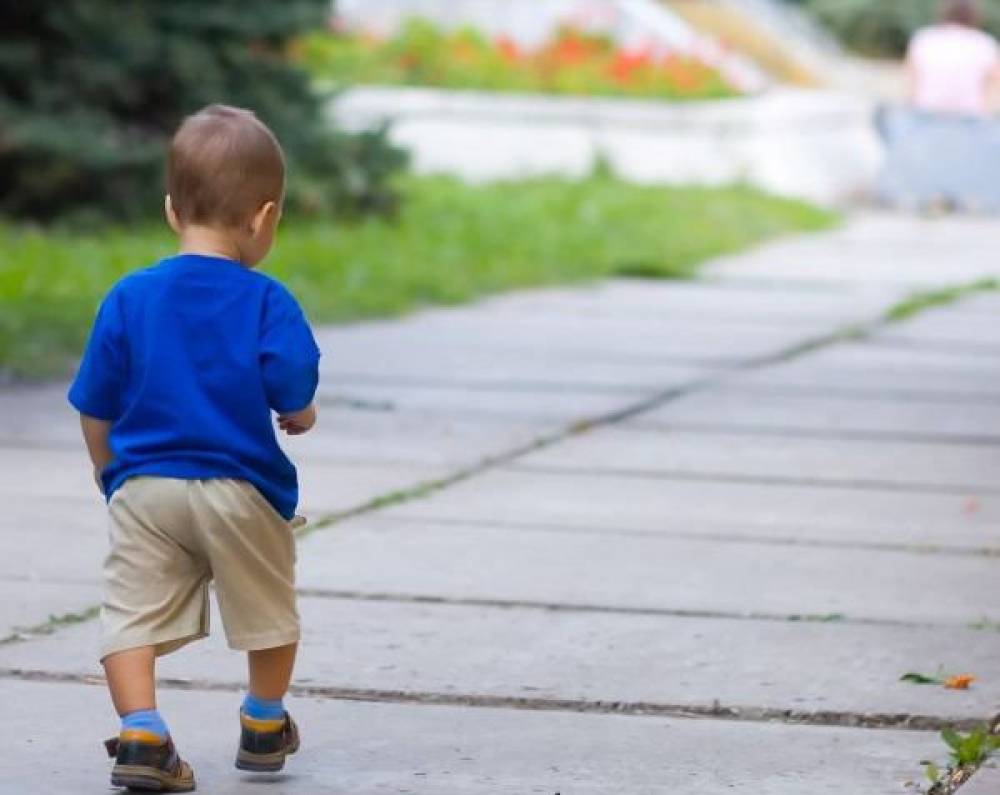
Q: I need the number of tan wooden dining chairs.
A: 0